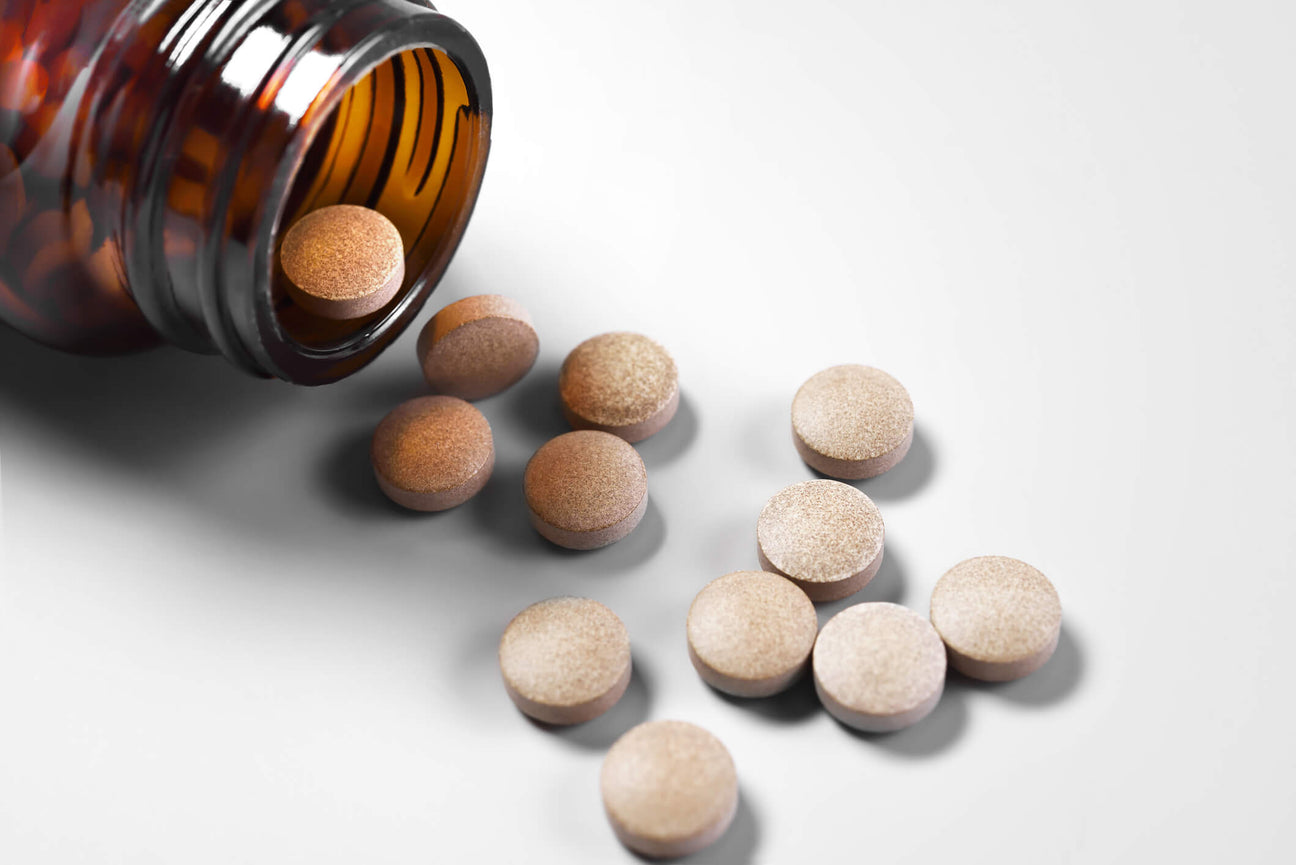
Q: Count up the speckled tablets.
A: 12